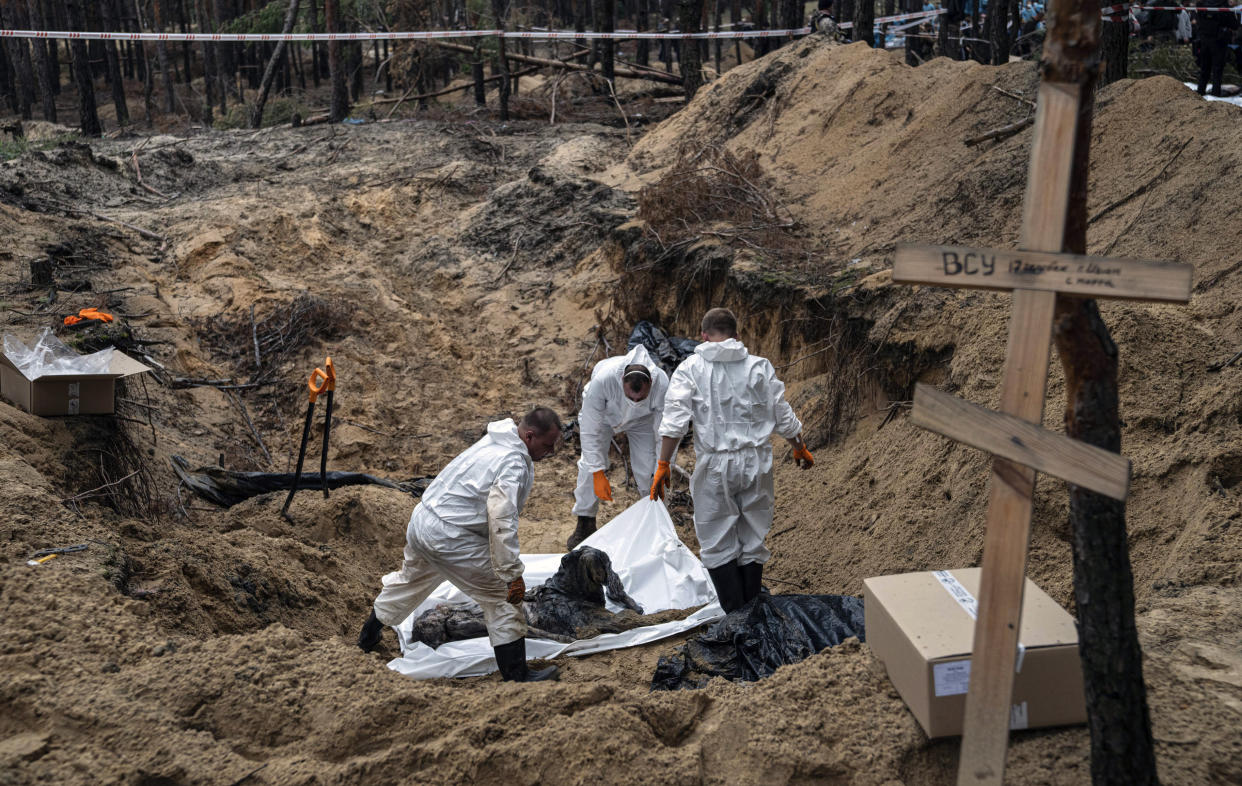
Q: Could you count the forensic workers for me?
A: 3